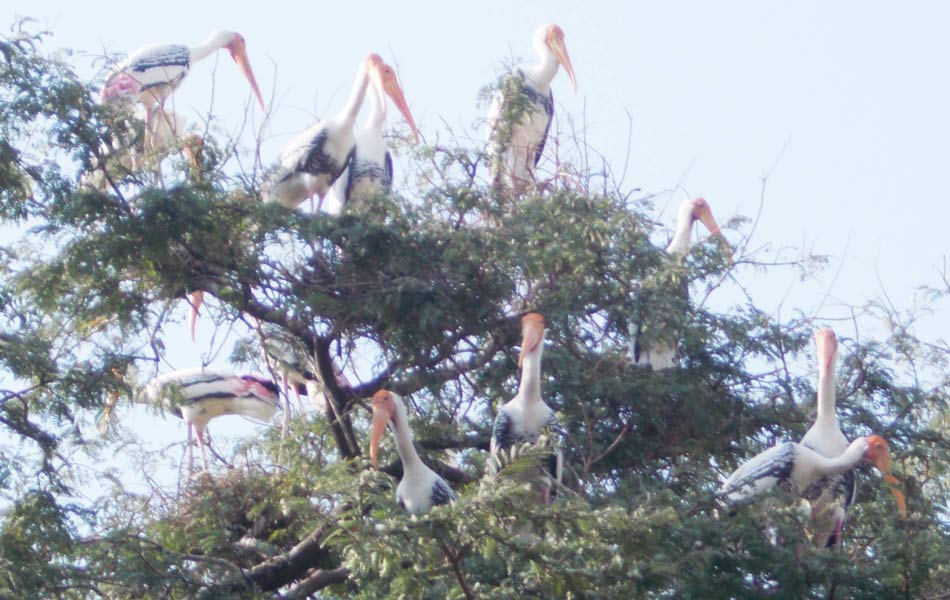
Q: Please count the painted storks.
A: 12